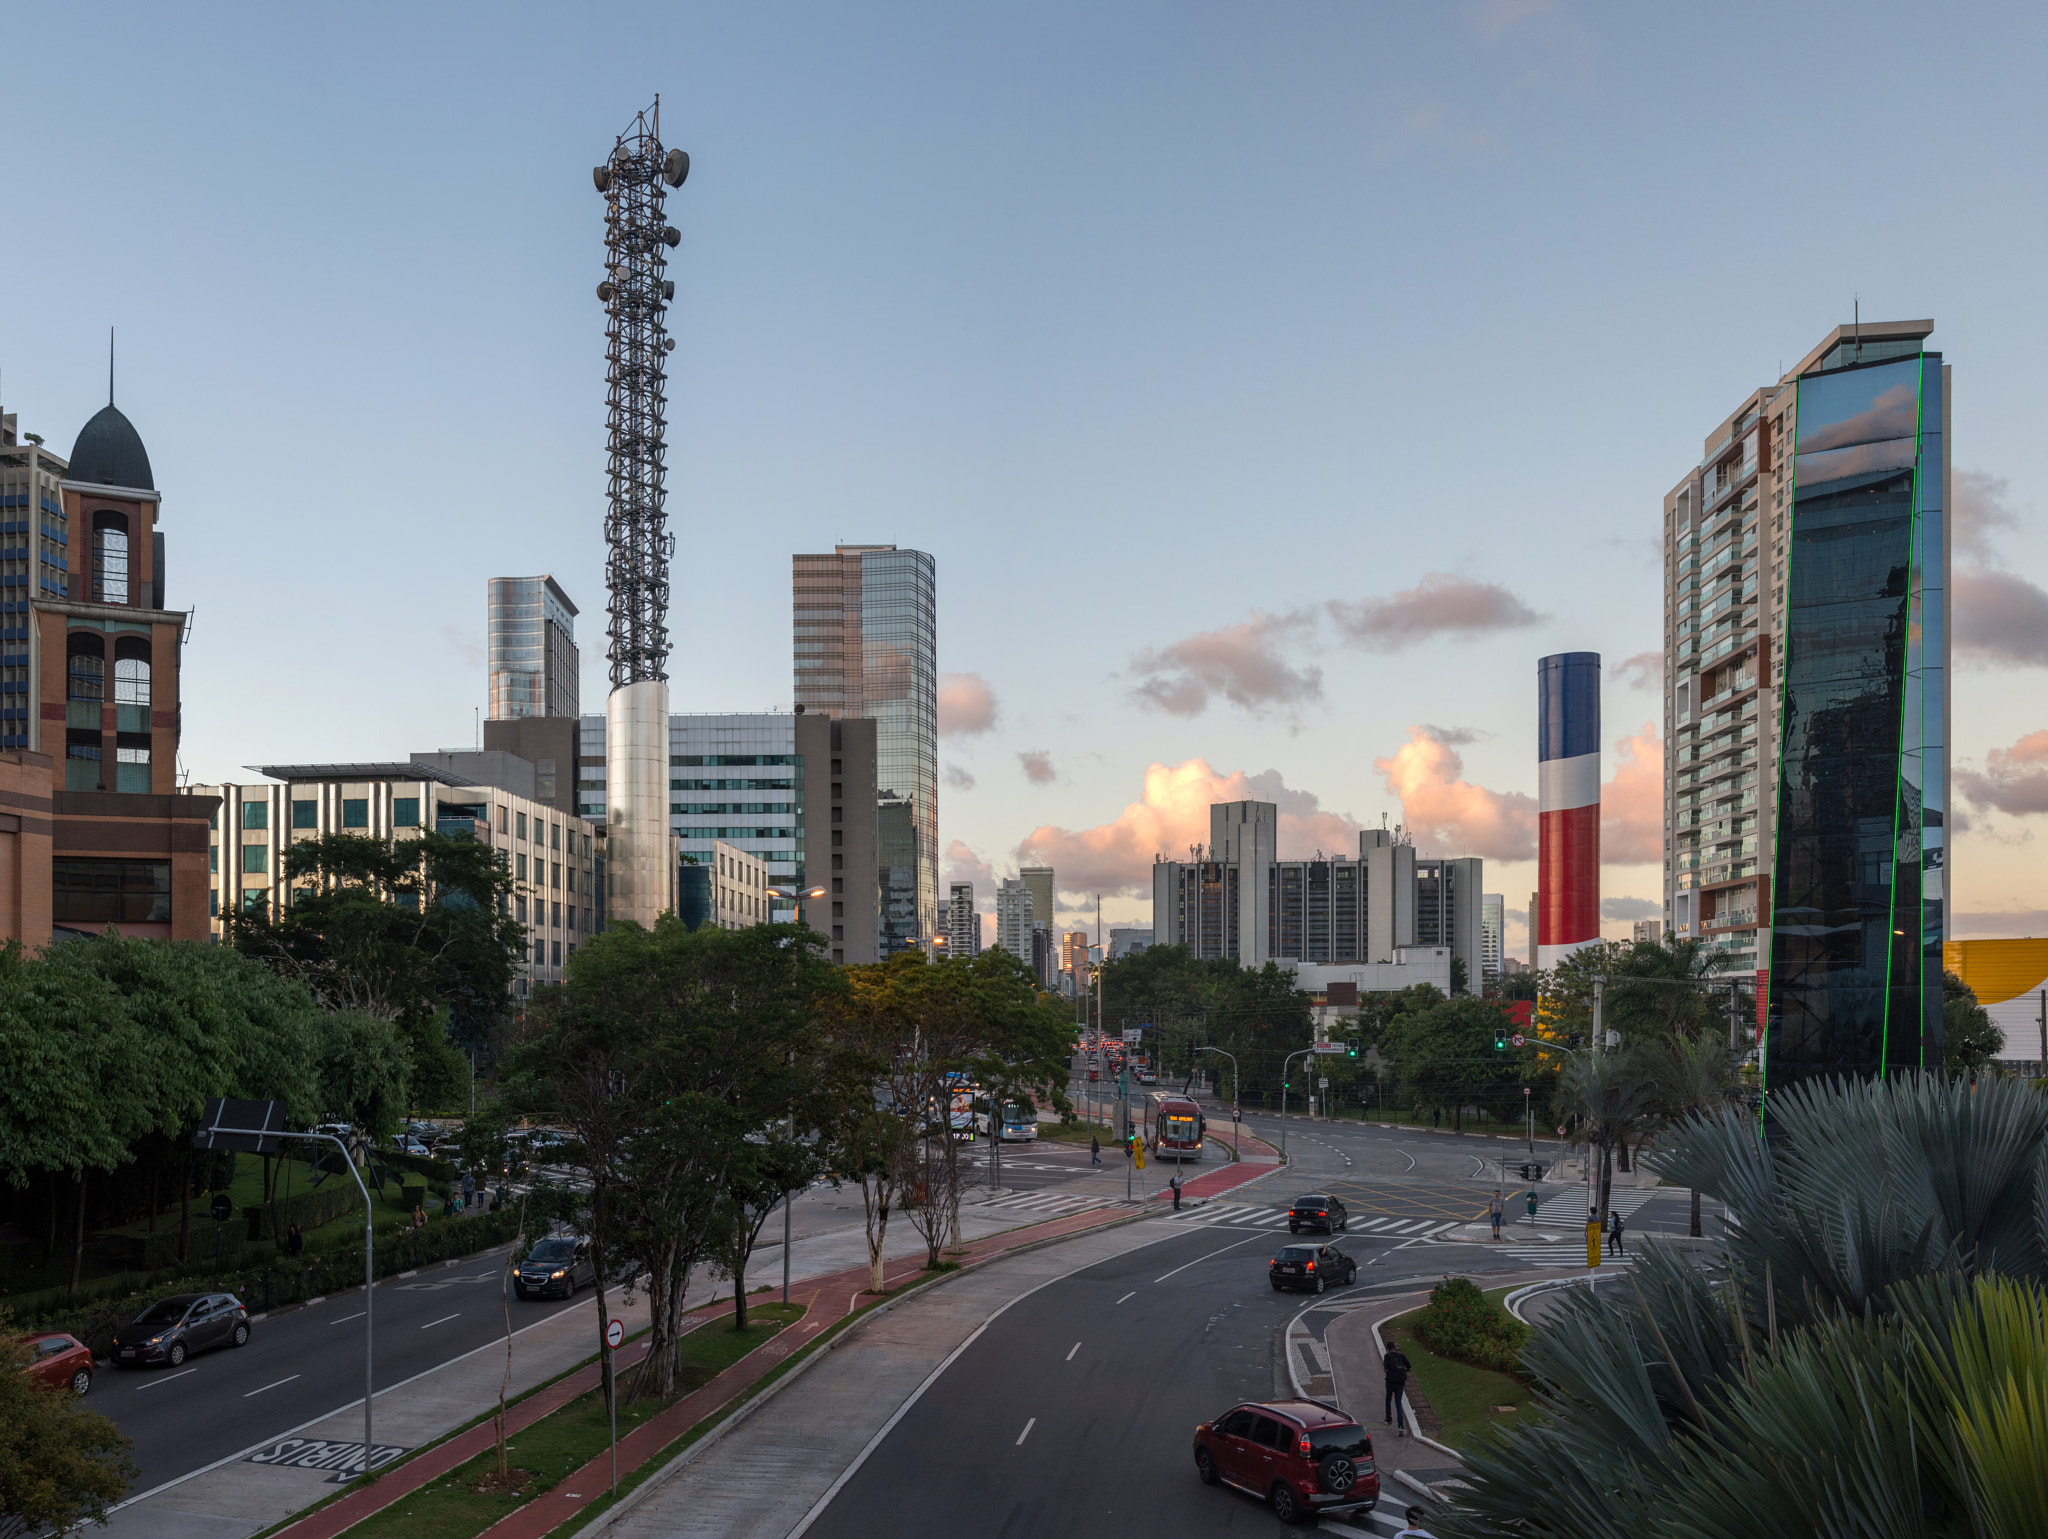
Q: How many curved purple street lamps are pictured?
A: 0